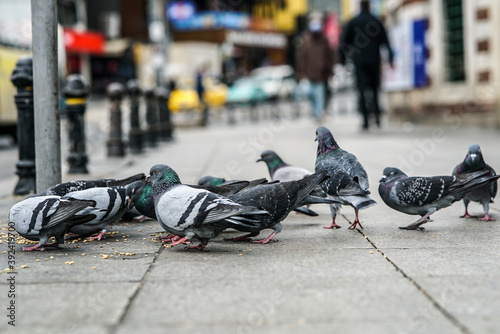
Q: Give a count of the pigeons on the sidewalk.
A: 11